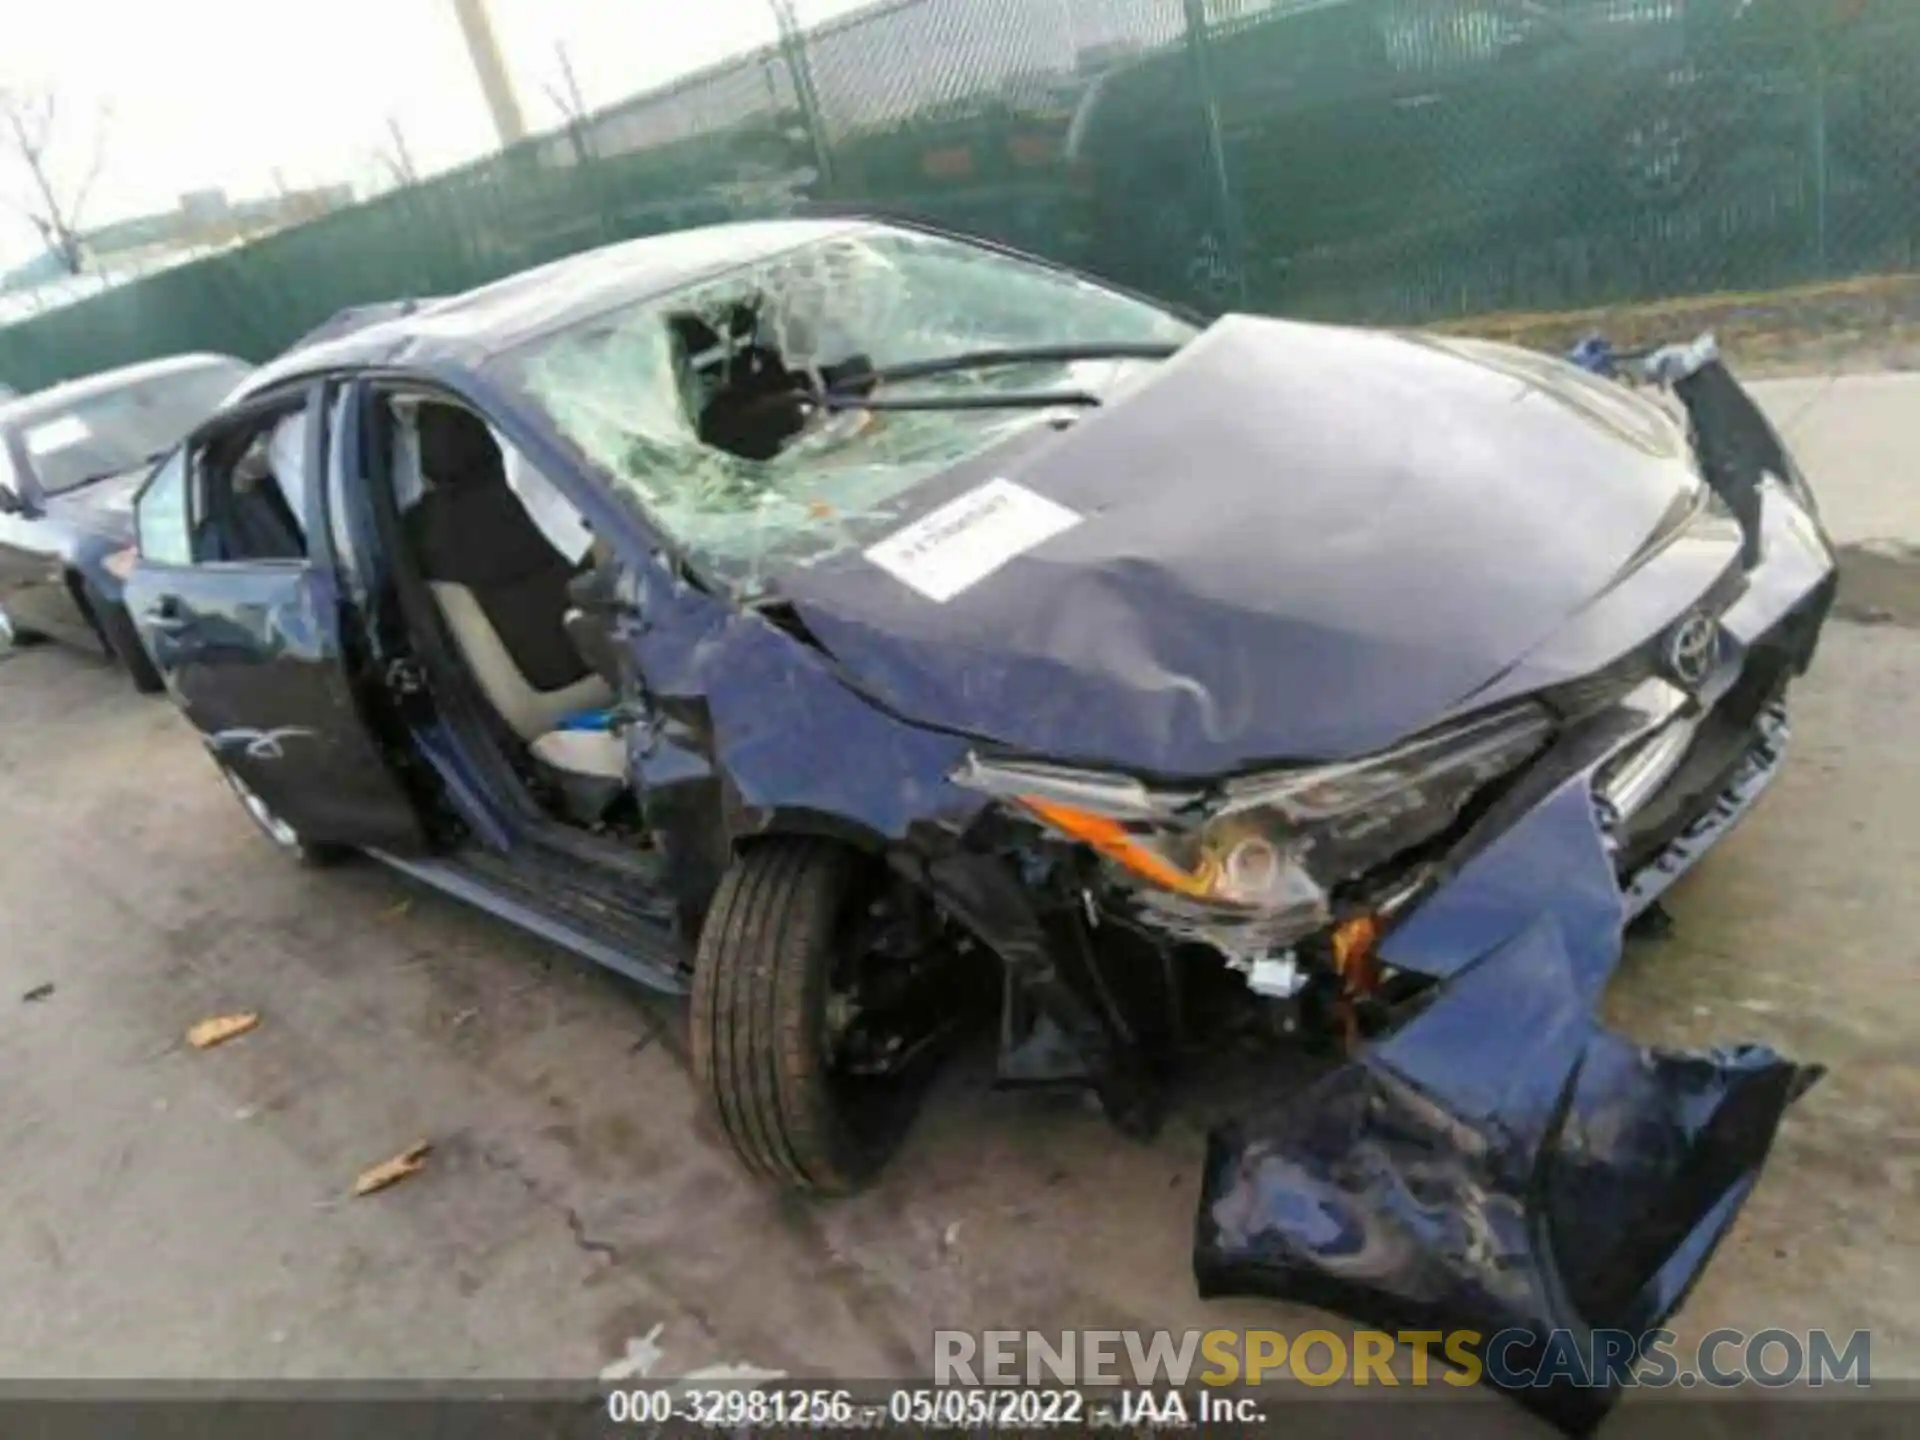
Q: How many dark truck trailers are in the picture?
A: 0